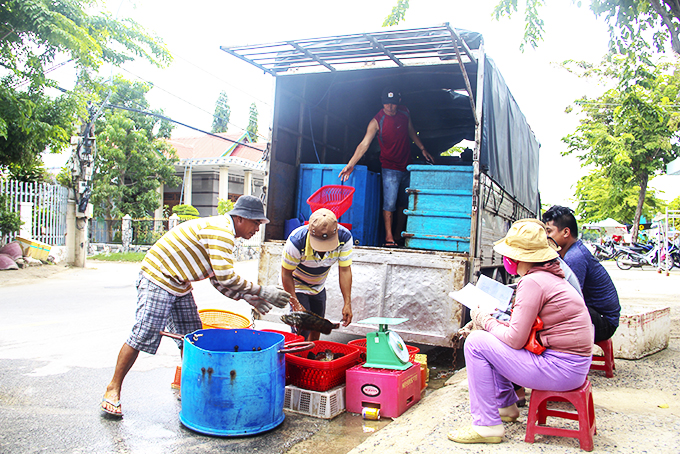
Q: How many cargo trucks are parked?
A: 1